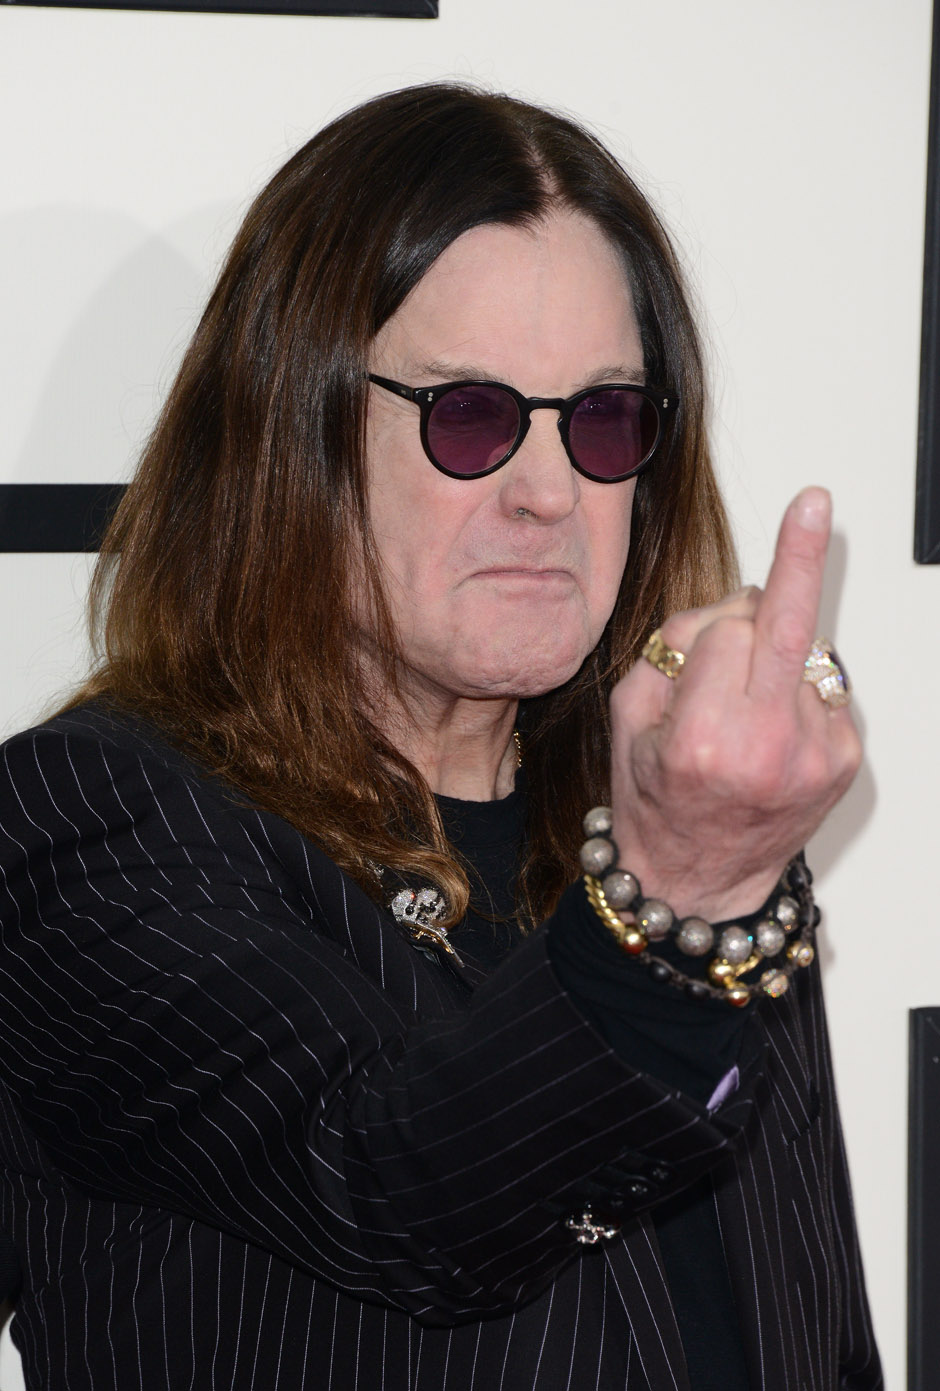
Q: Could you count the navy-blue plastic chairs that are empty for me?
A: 0